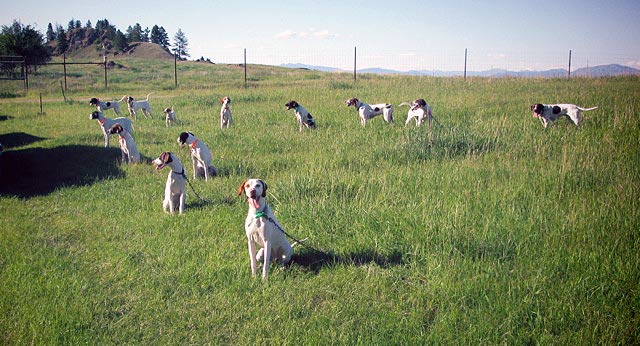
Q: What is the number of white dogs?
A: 13